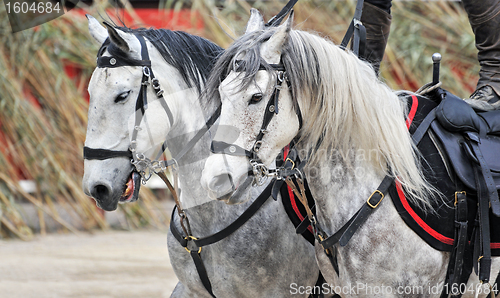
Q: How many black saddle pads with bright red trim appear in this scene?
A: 2